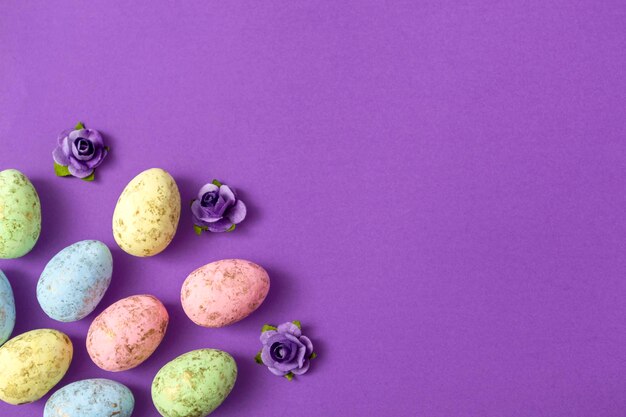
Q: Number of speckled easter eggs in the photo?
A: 9